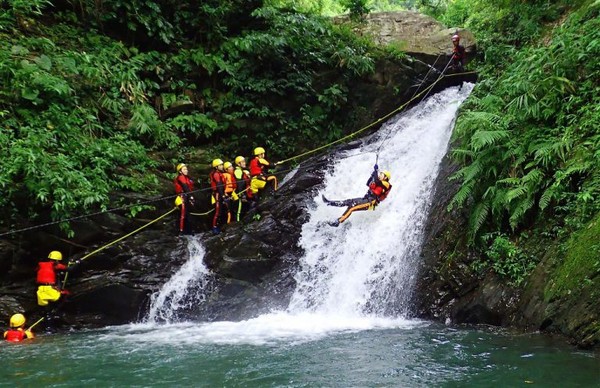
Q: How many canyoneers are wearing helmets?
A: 9